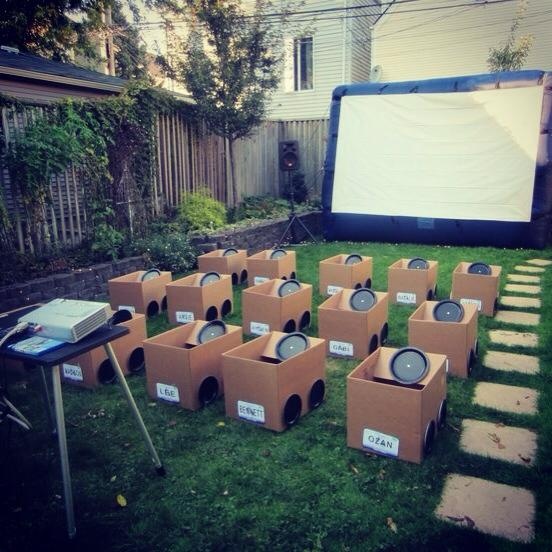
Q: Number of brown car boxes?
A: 14